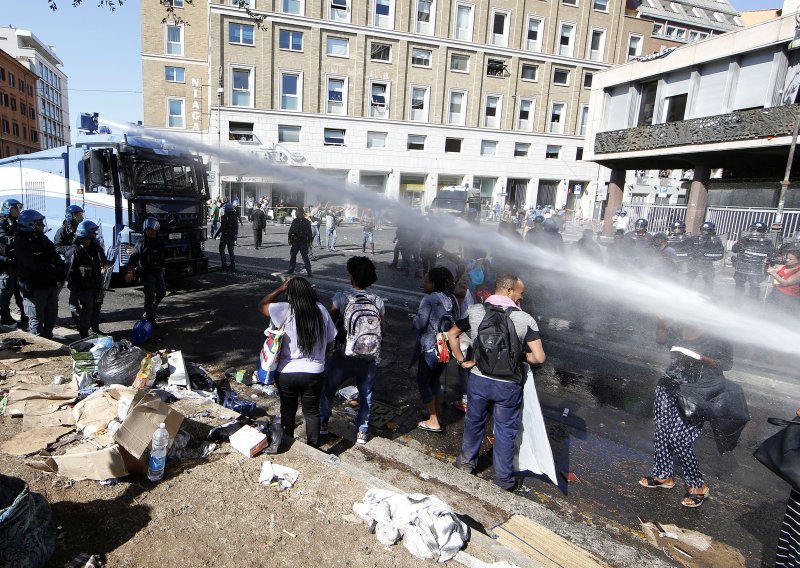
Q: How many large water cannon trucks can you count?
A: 1